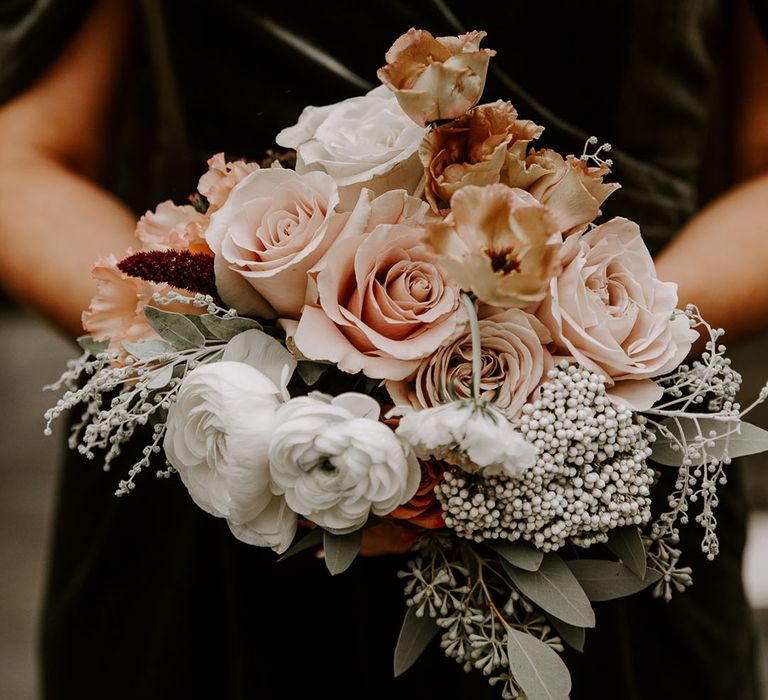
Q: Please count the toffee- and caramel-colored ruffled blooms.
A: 4